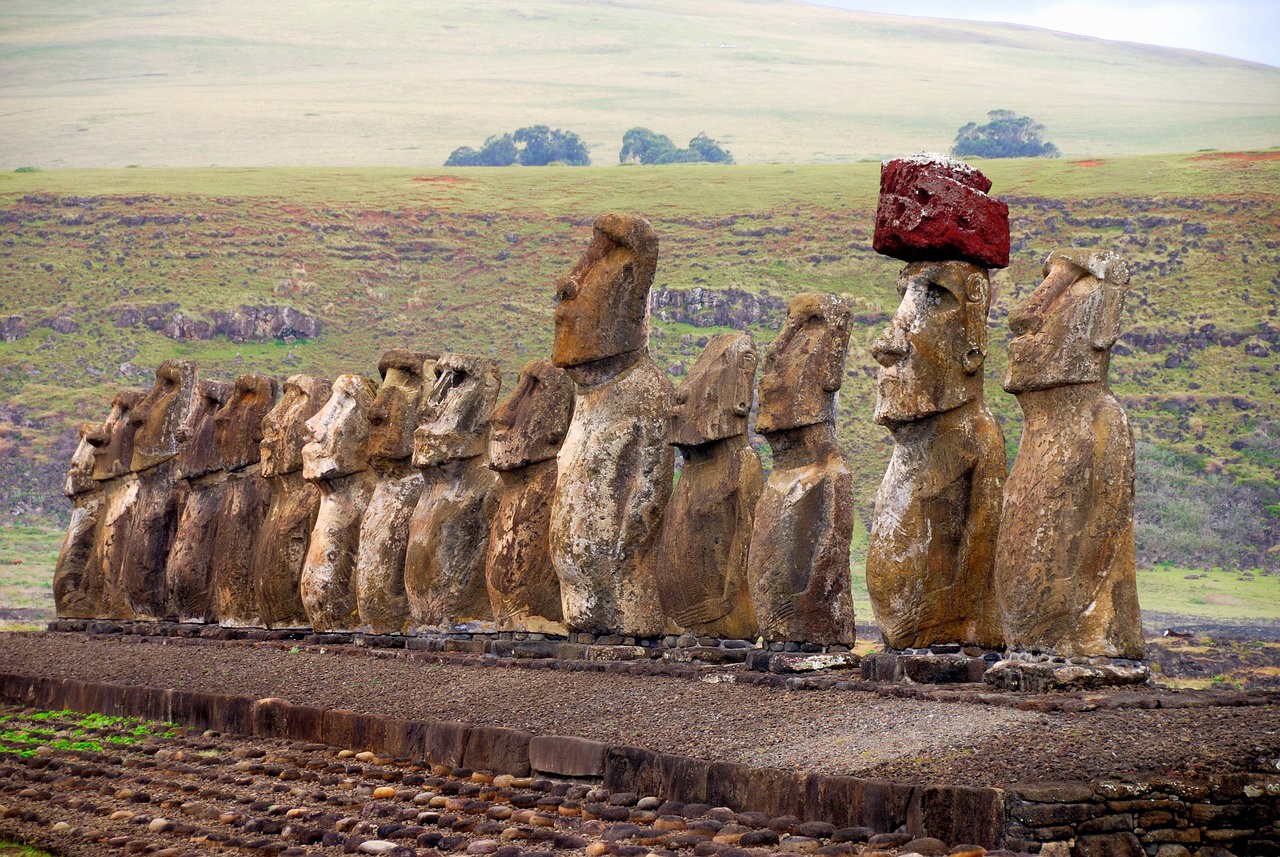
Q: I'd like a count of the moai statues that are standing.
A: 15